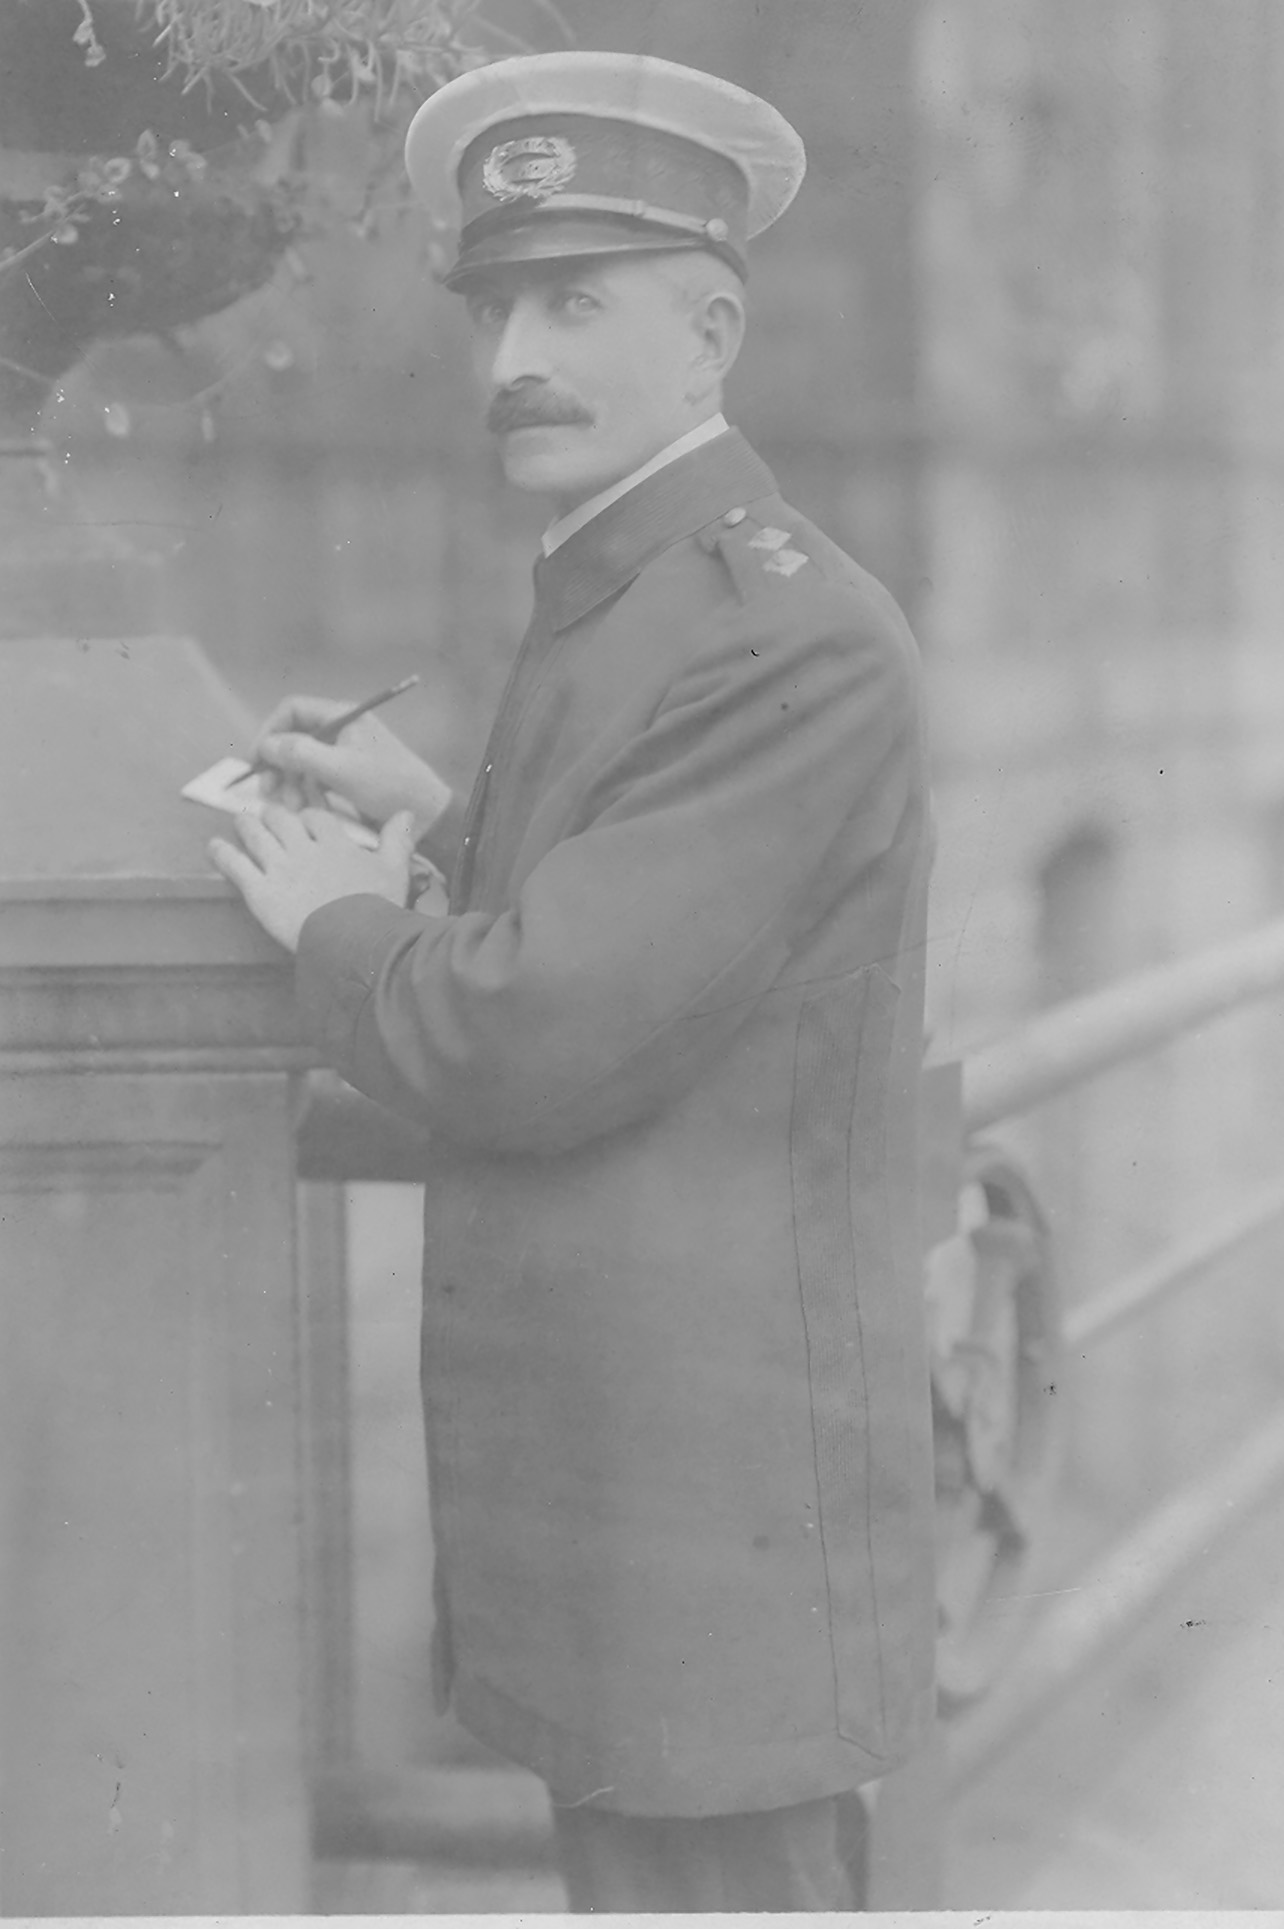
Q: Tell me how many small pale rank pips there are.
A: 2